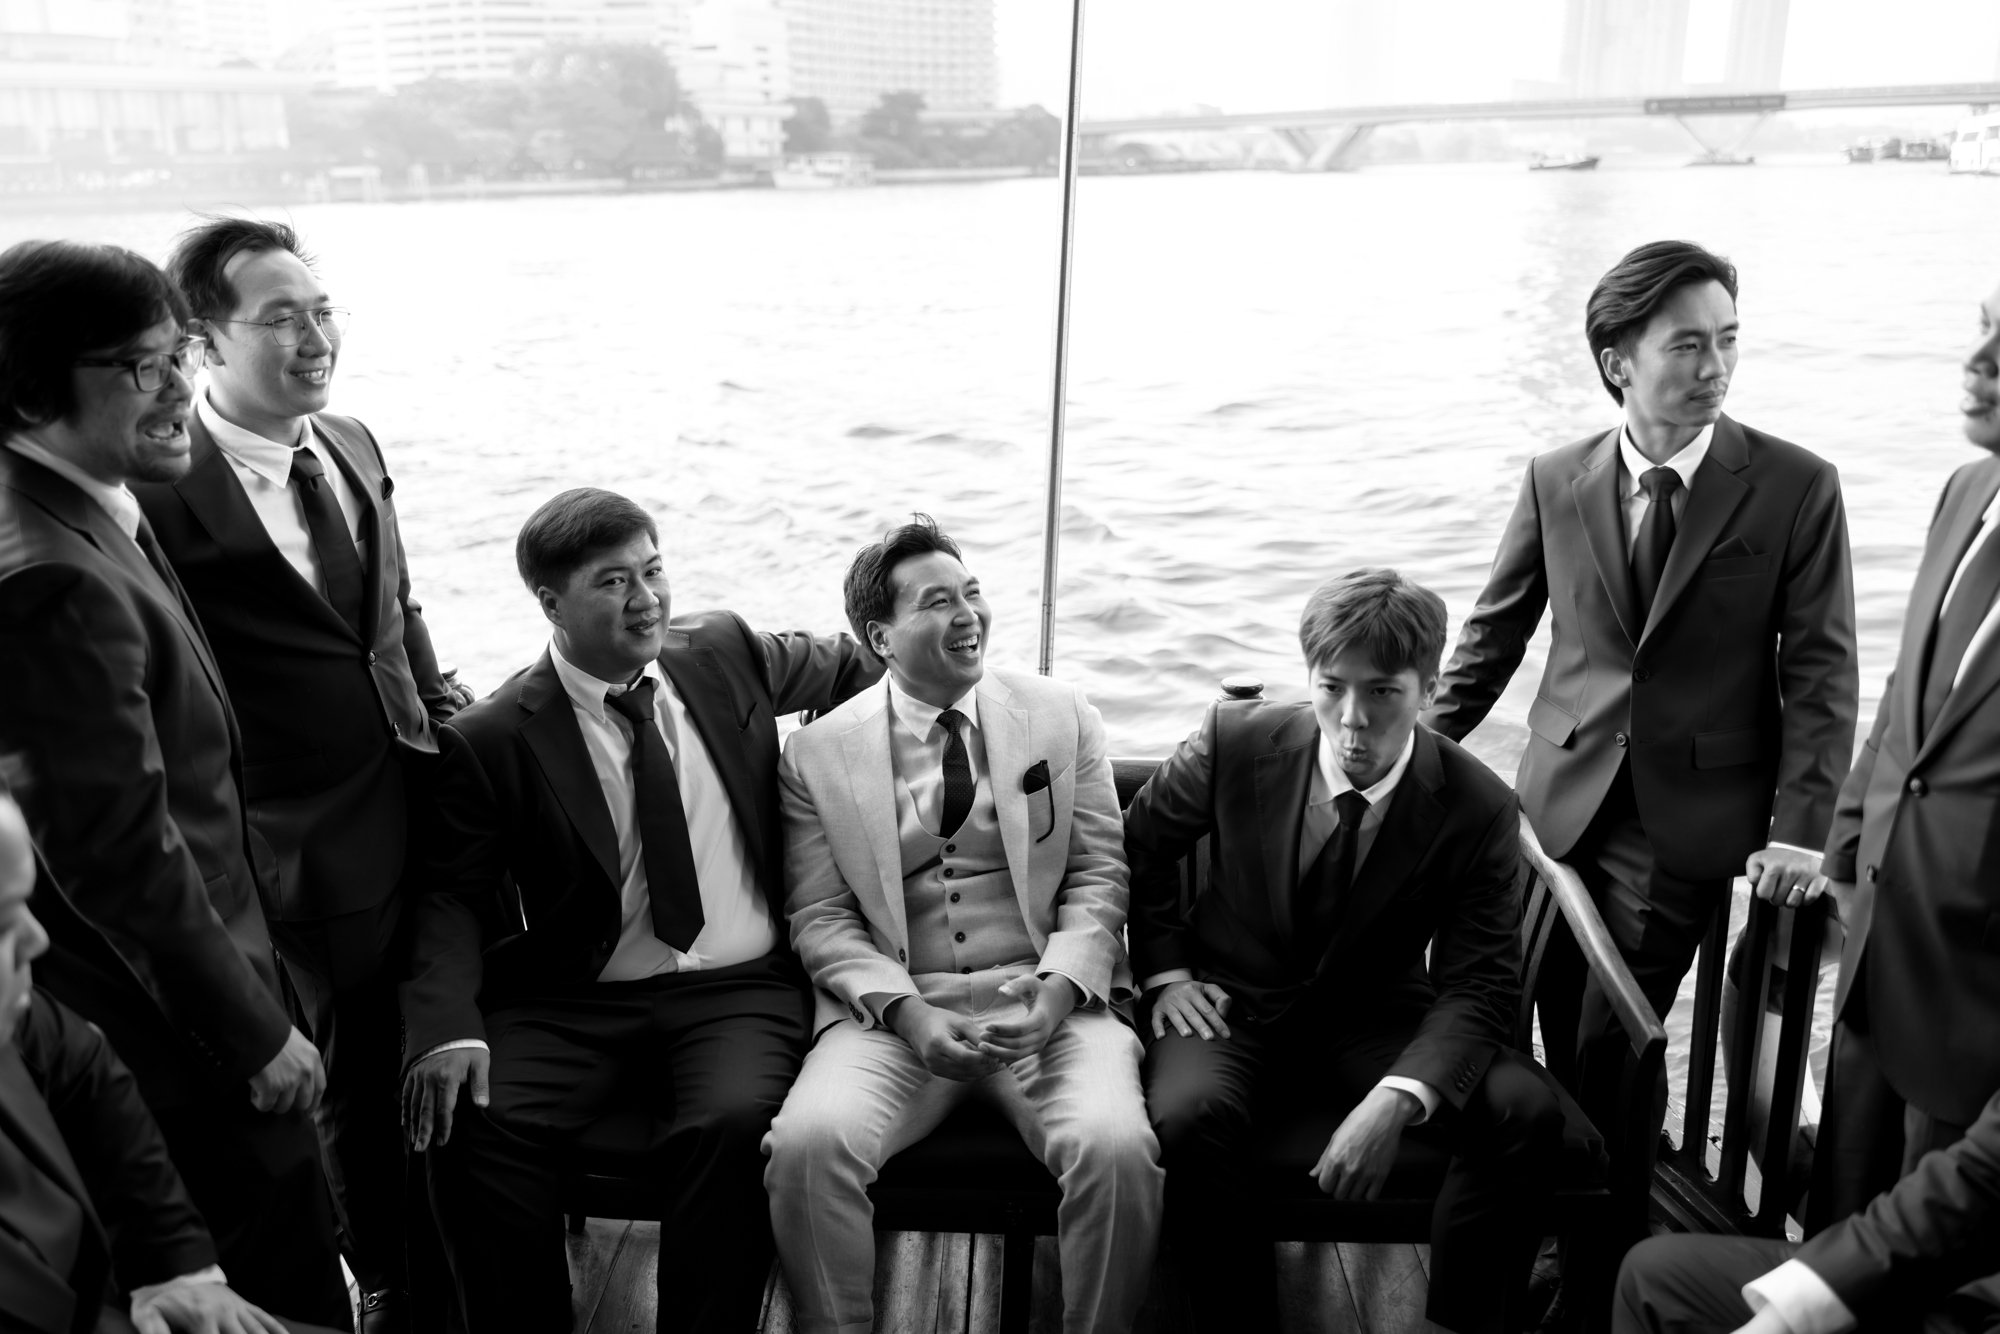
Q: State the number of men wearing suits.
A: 9